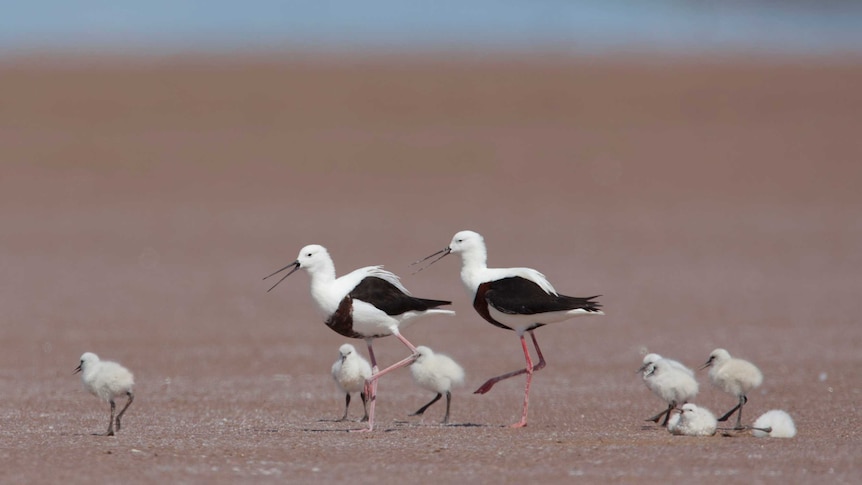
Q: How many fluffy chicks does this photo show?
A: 8